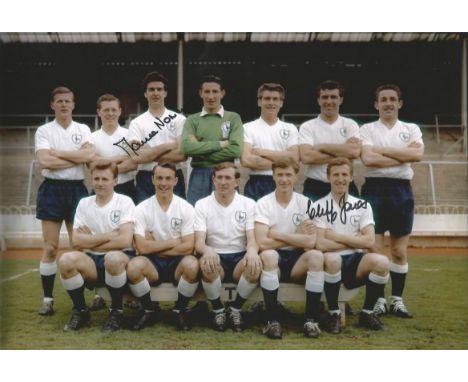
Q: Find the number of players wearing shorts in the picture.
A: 12